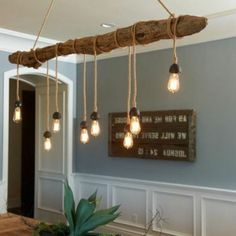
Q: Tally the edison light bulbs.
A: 8